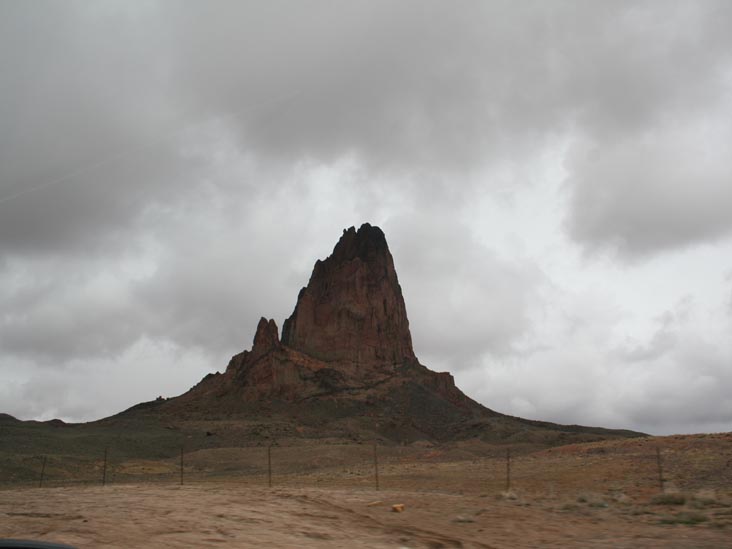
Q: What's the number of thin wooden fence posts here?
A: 7